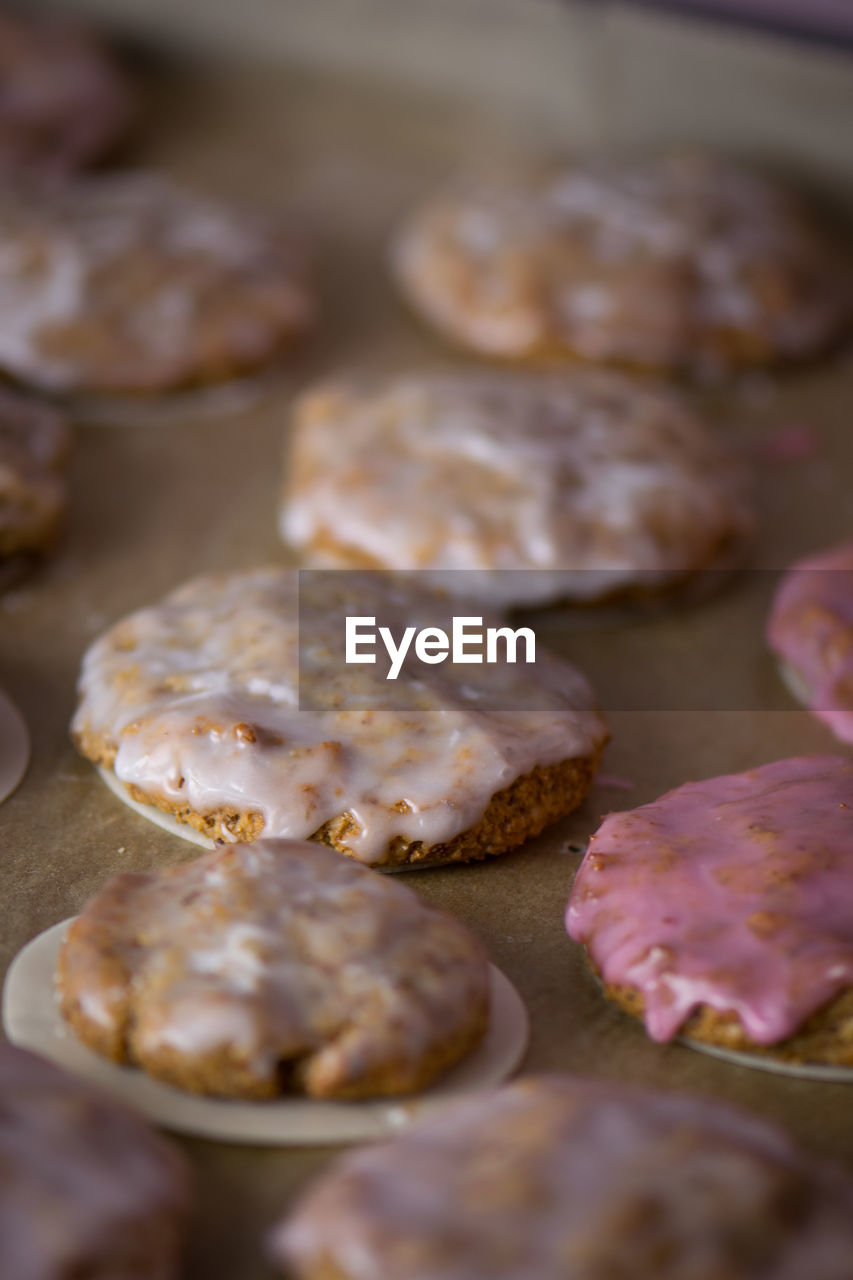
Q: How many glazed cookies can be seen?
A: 11